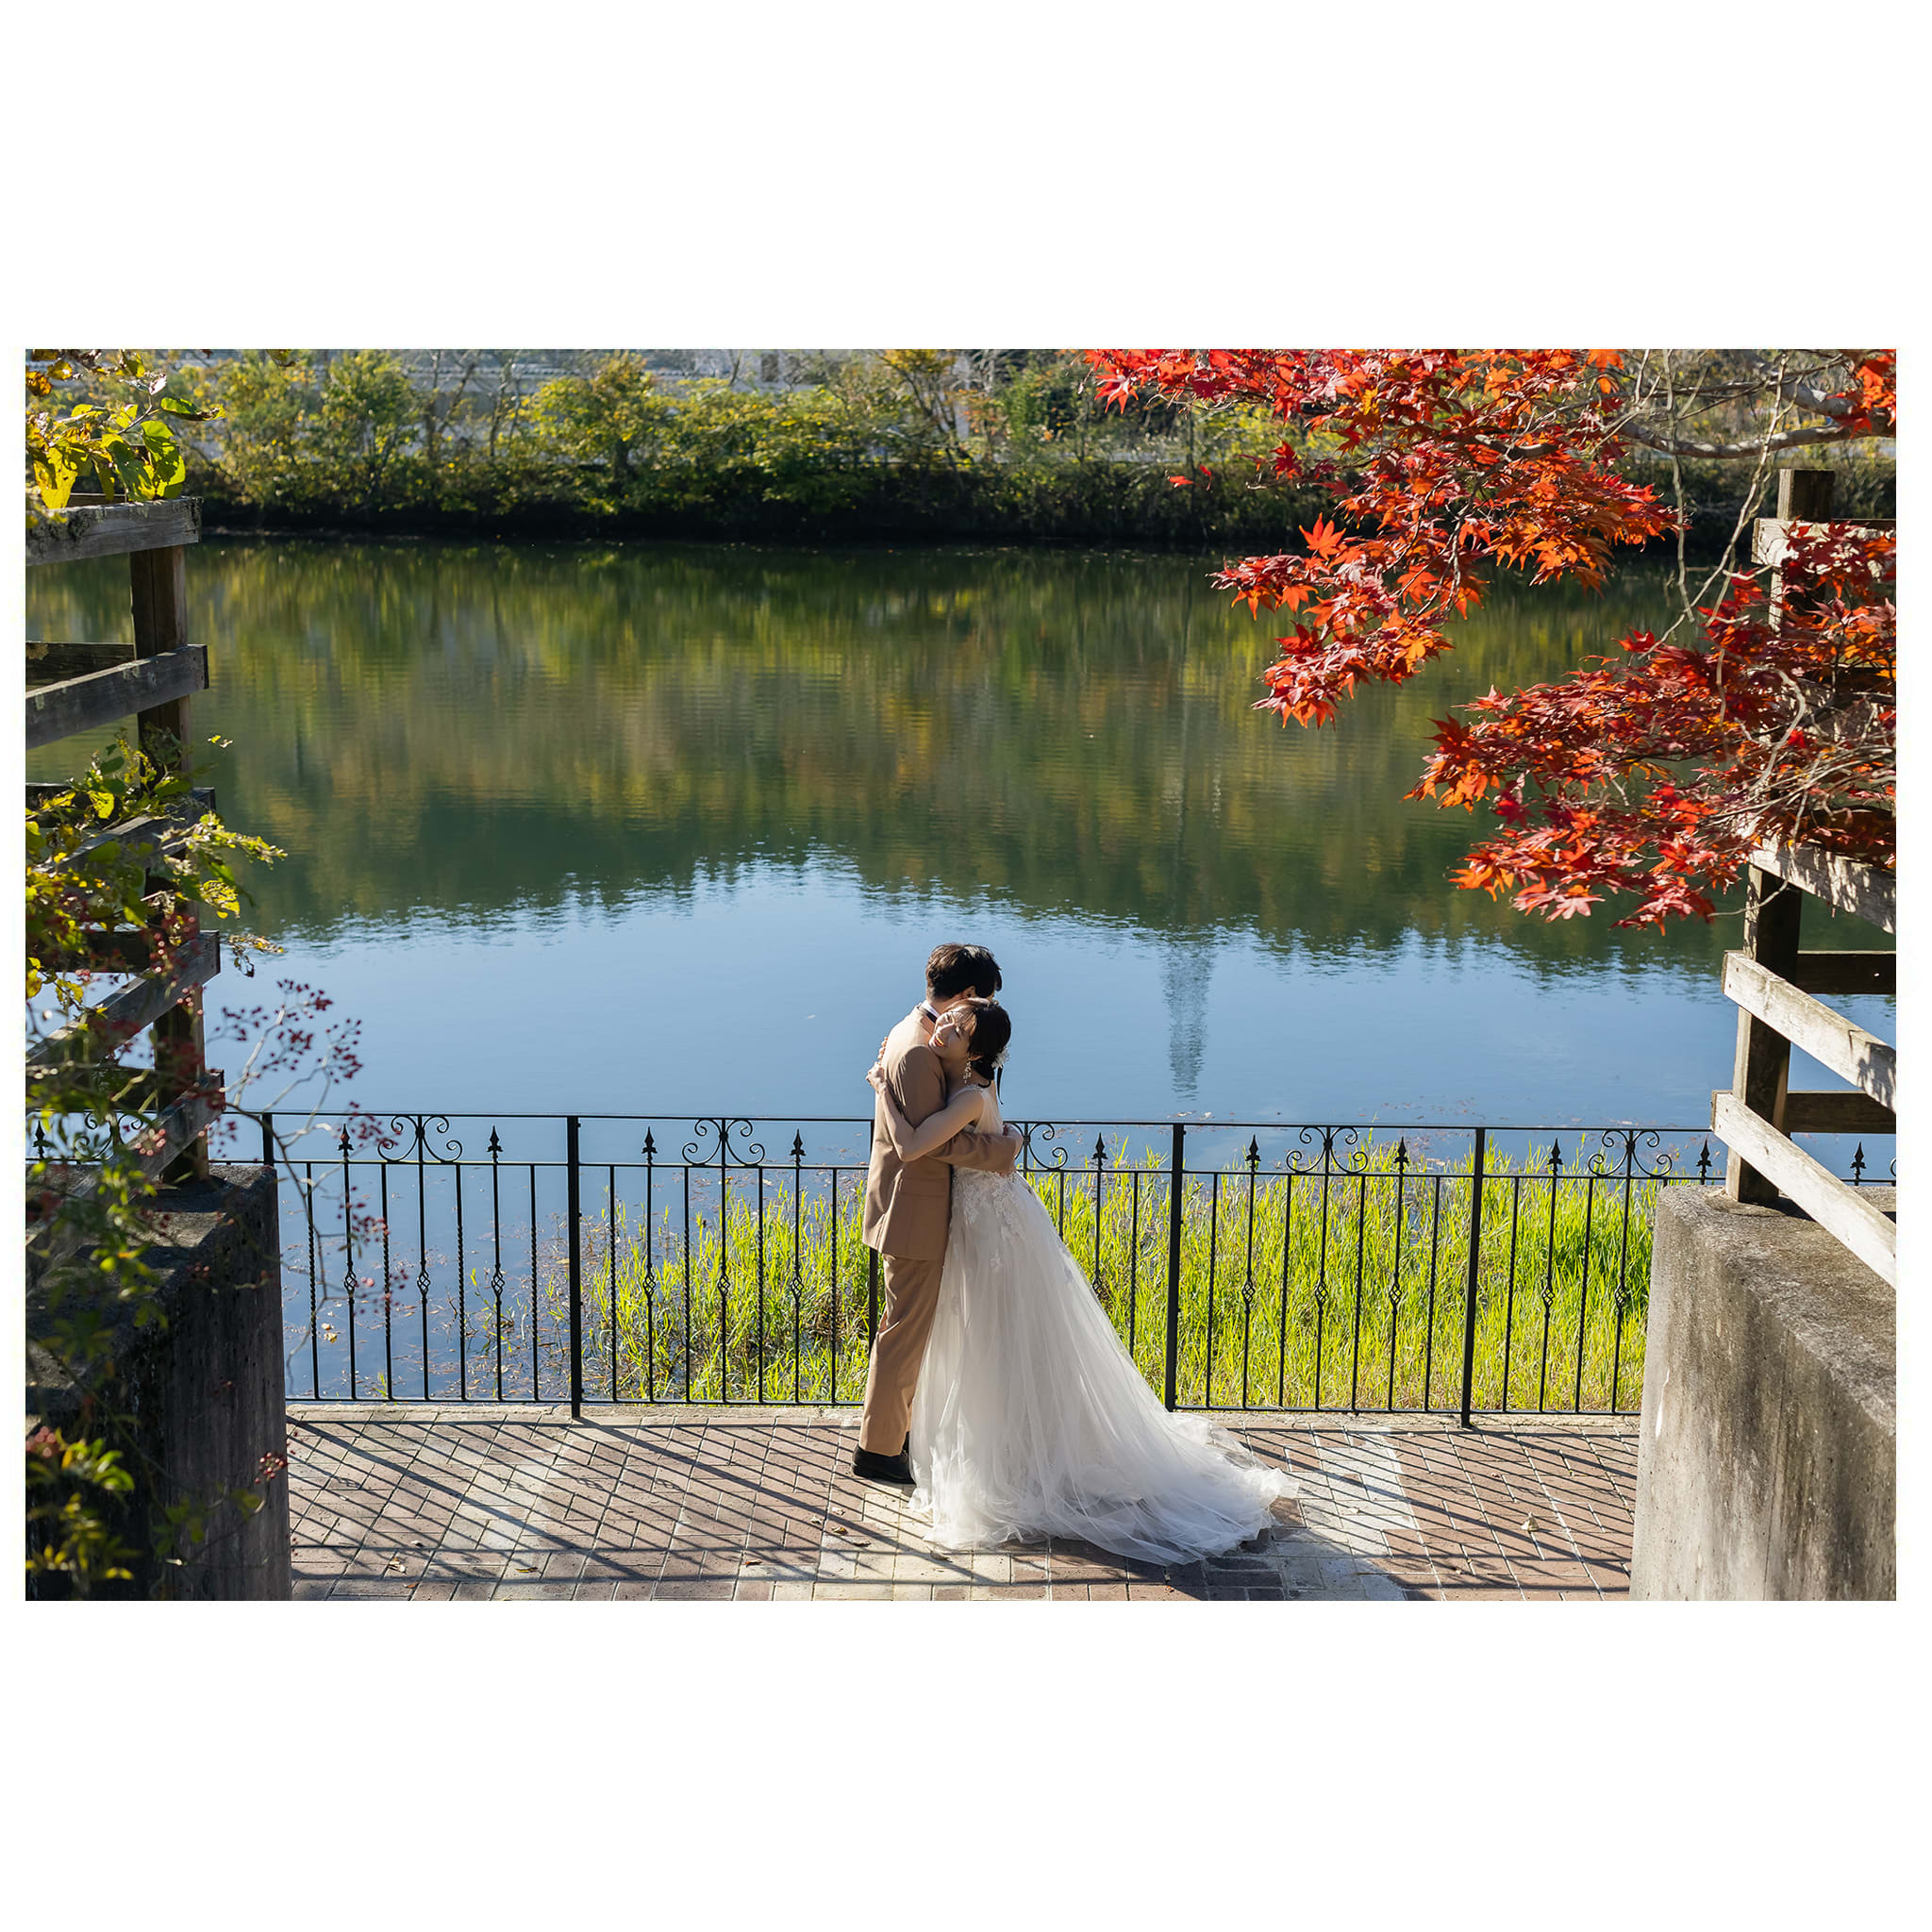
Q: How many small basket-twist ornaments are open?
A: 12